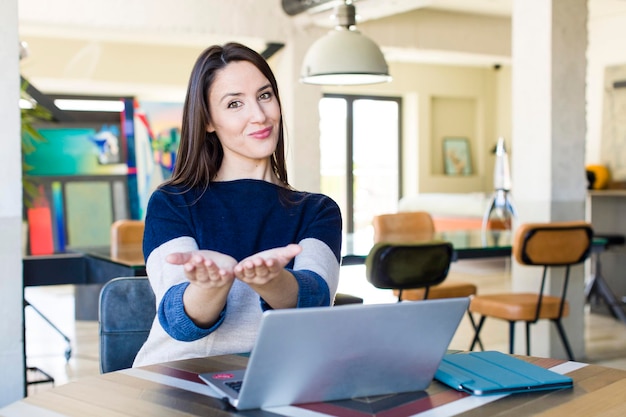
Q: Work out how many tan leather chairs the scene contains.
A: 3